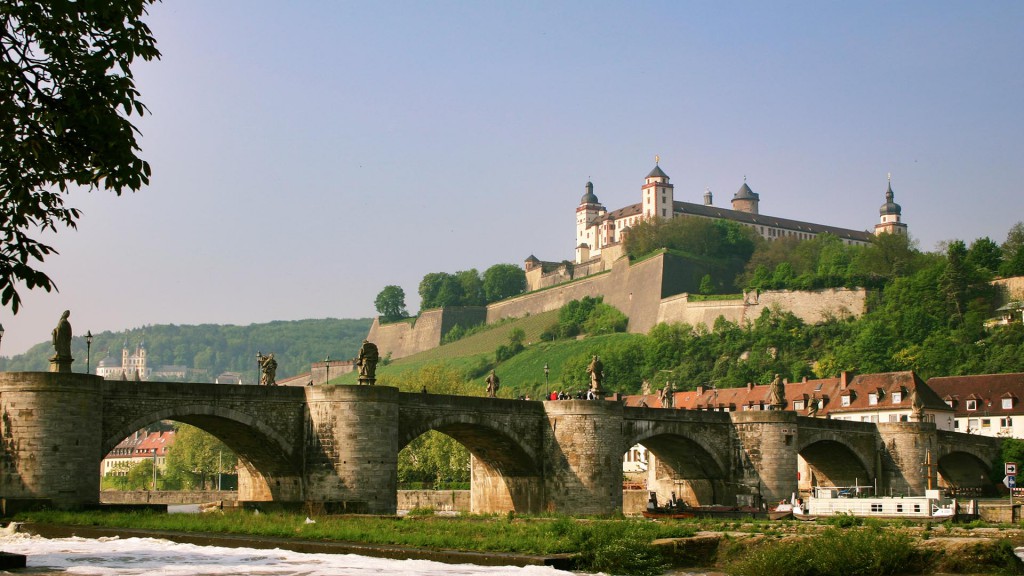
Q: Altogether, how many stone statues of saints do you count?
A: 9